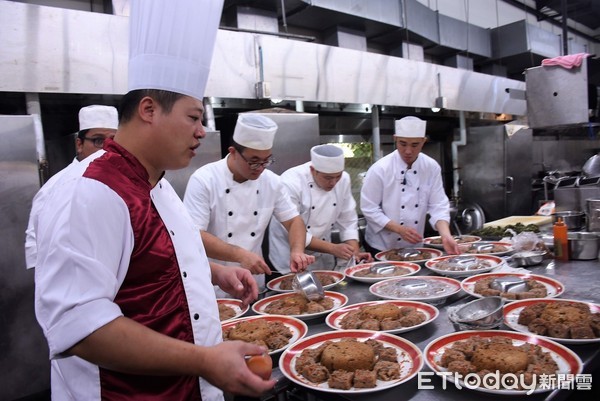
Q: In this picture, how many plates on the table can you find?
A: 15